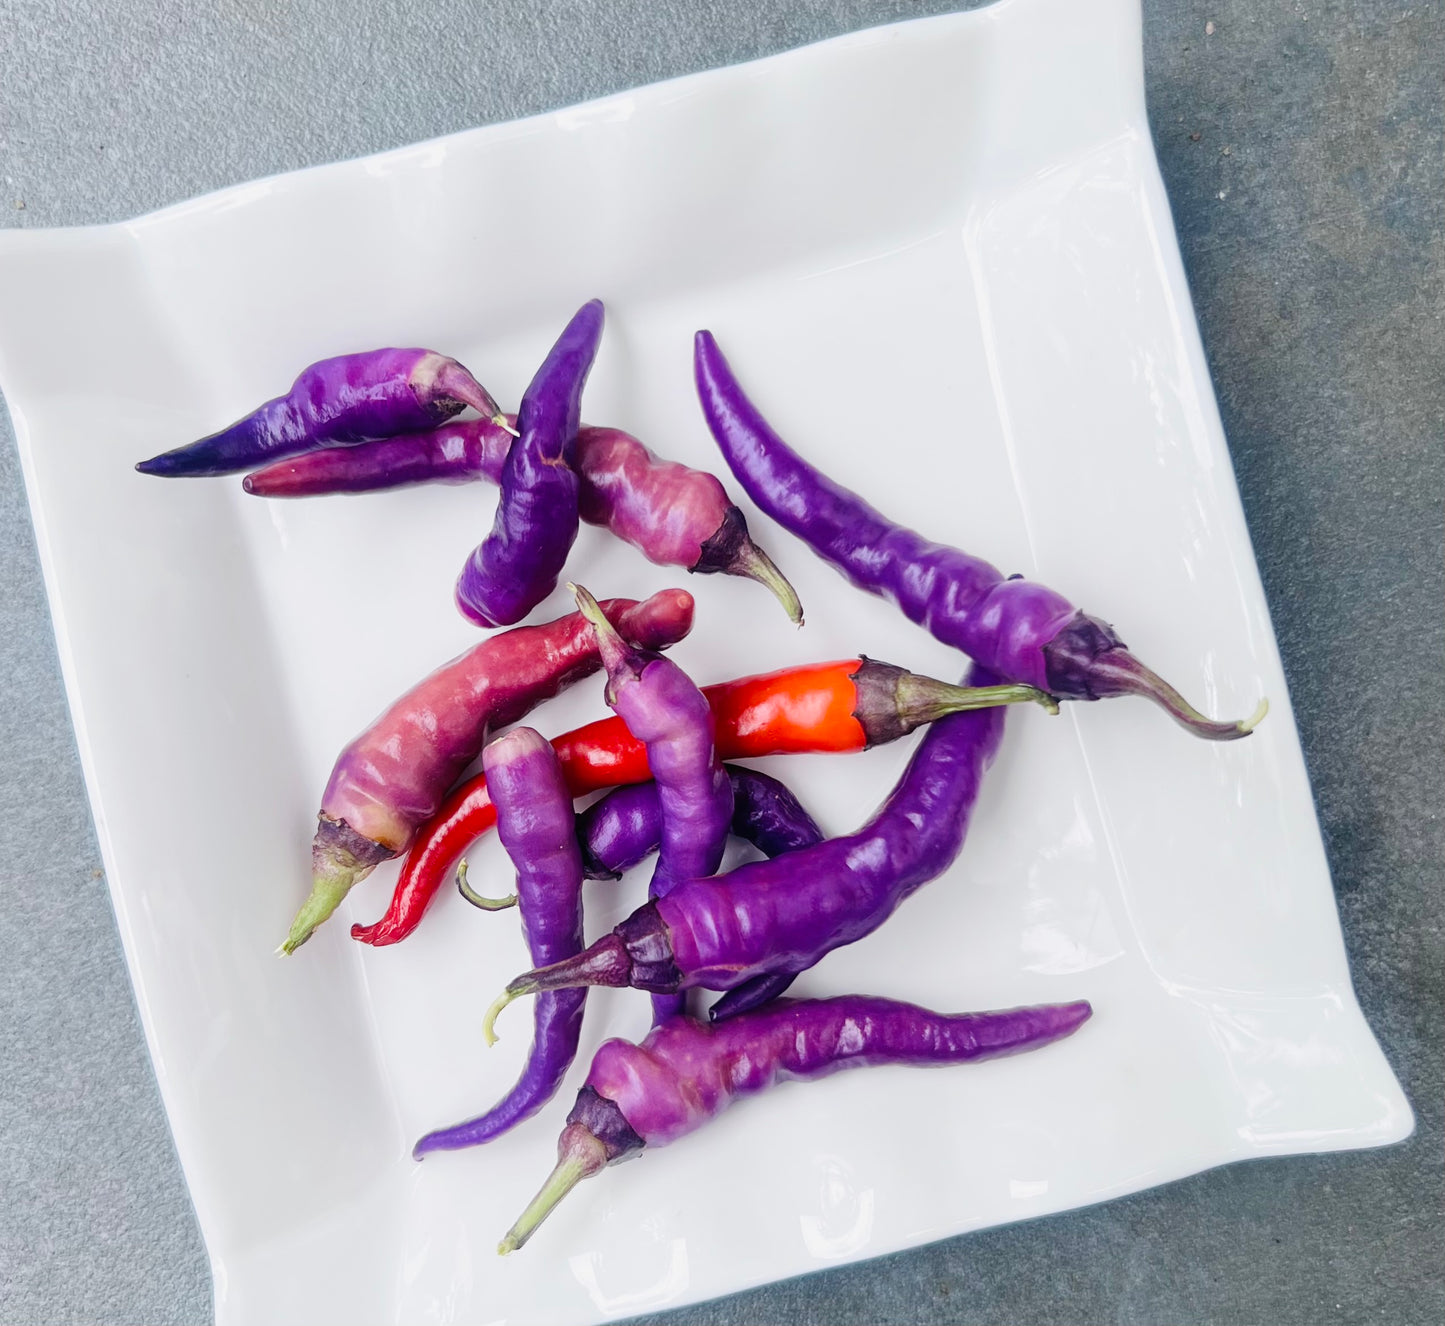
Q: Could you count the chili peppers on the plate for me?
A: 11